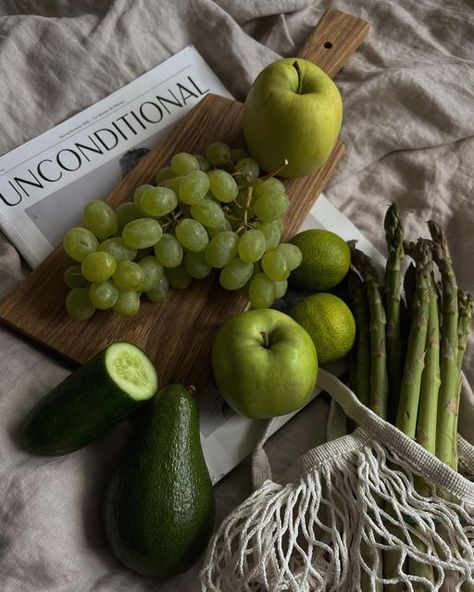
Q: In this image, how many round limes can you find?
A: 2